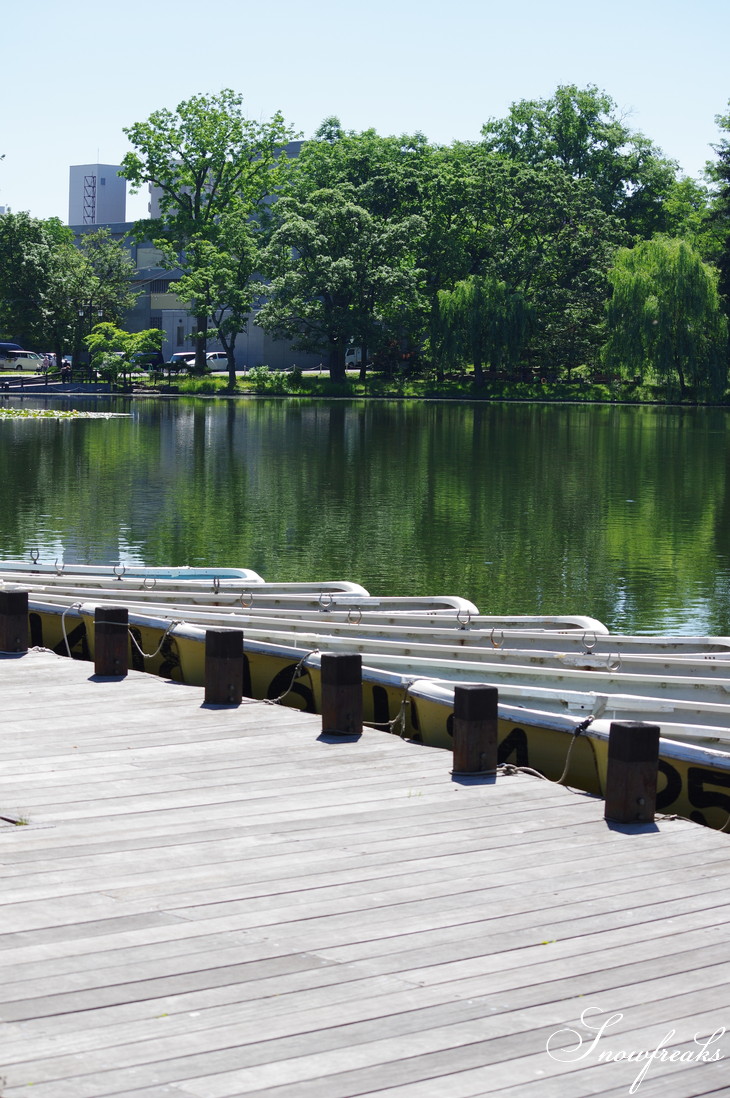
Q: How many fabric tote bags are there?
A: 0